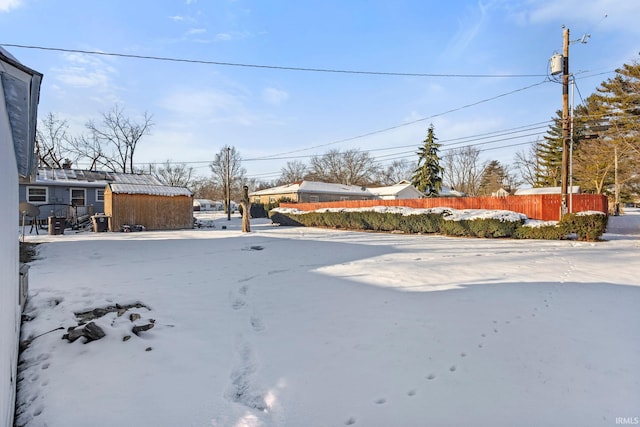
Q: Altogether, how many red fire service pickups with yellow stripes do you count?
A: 0